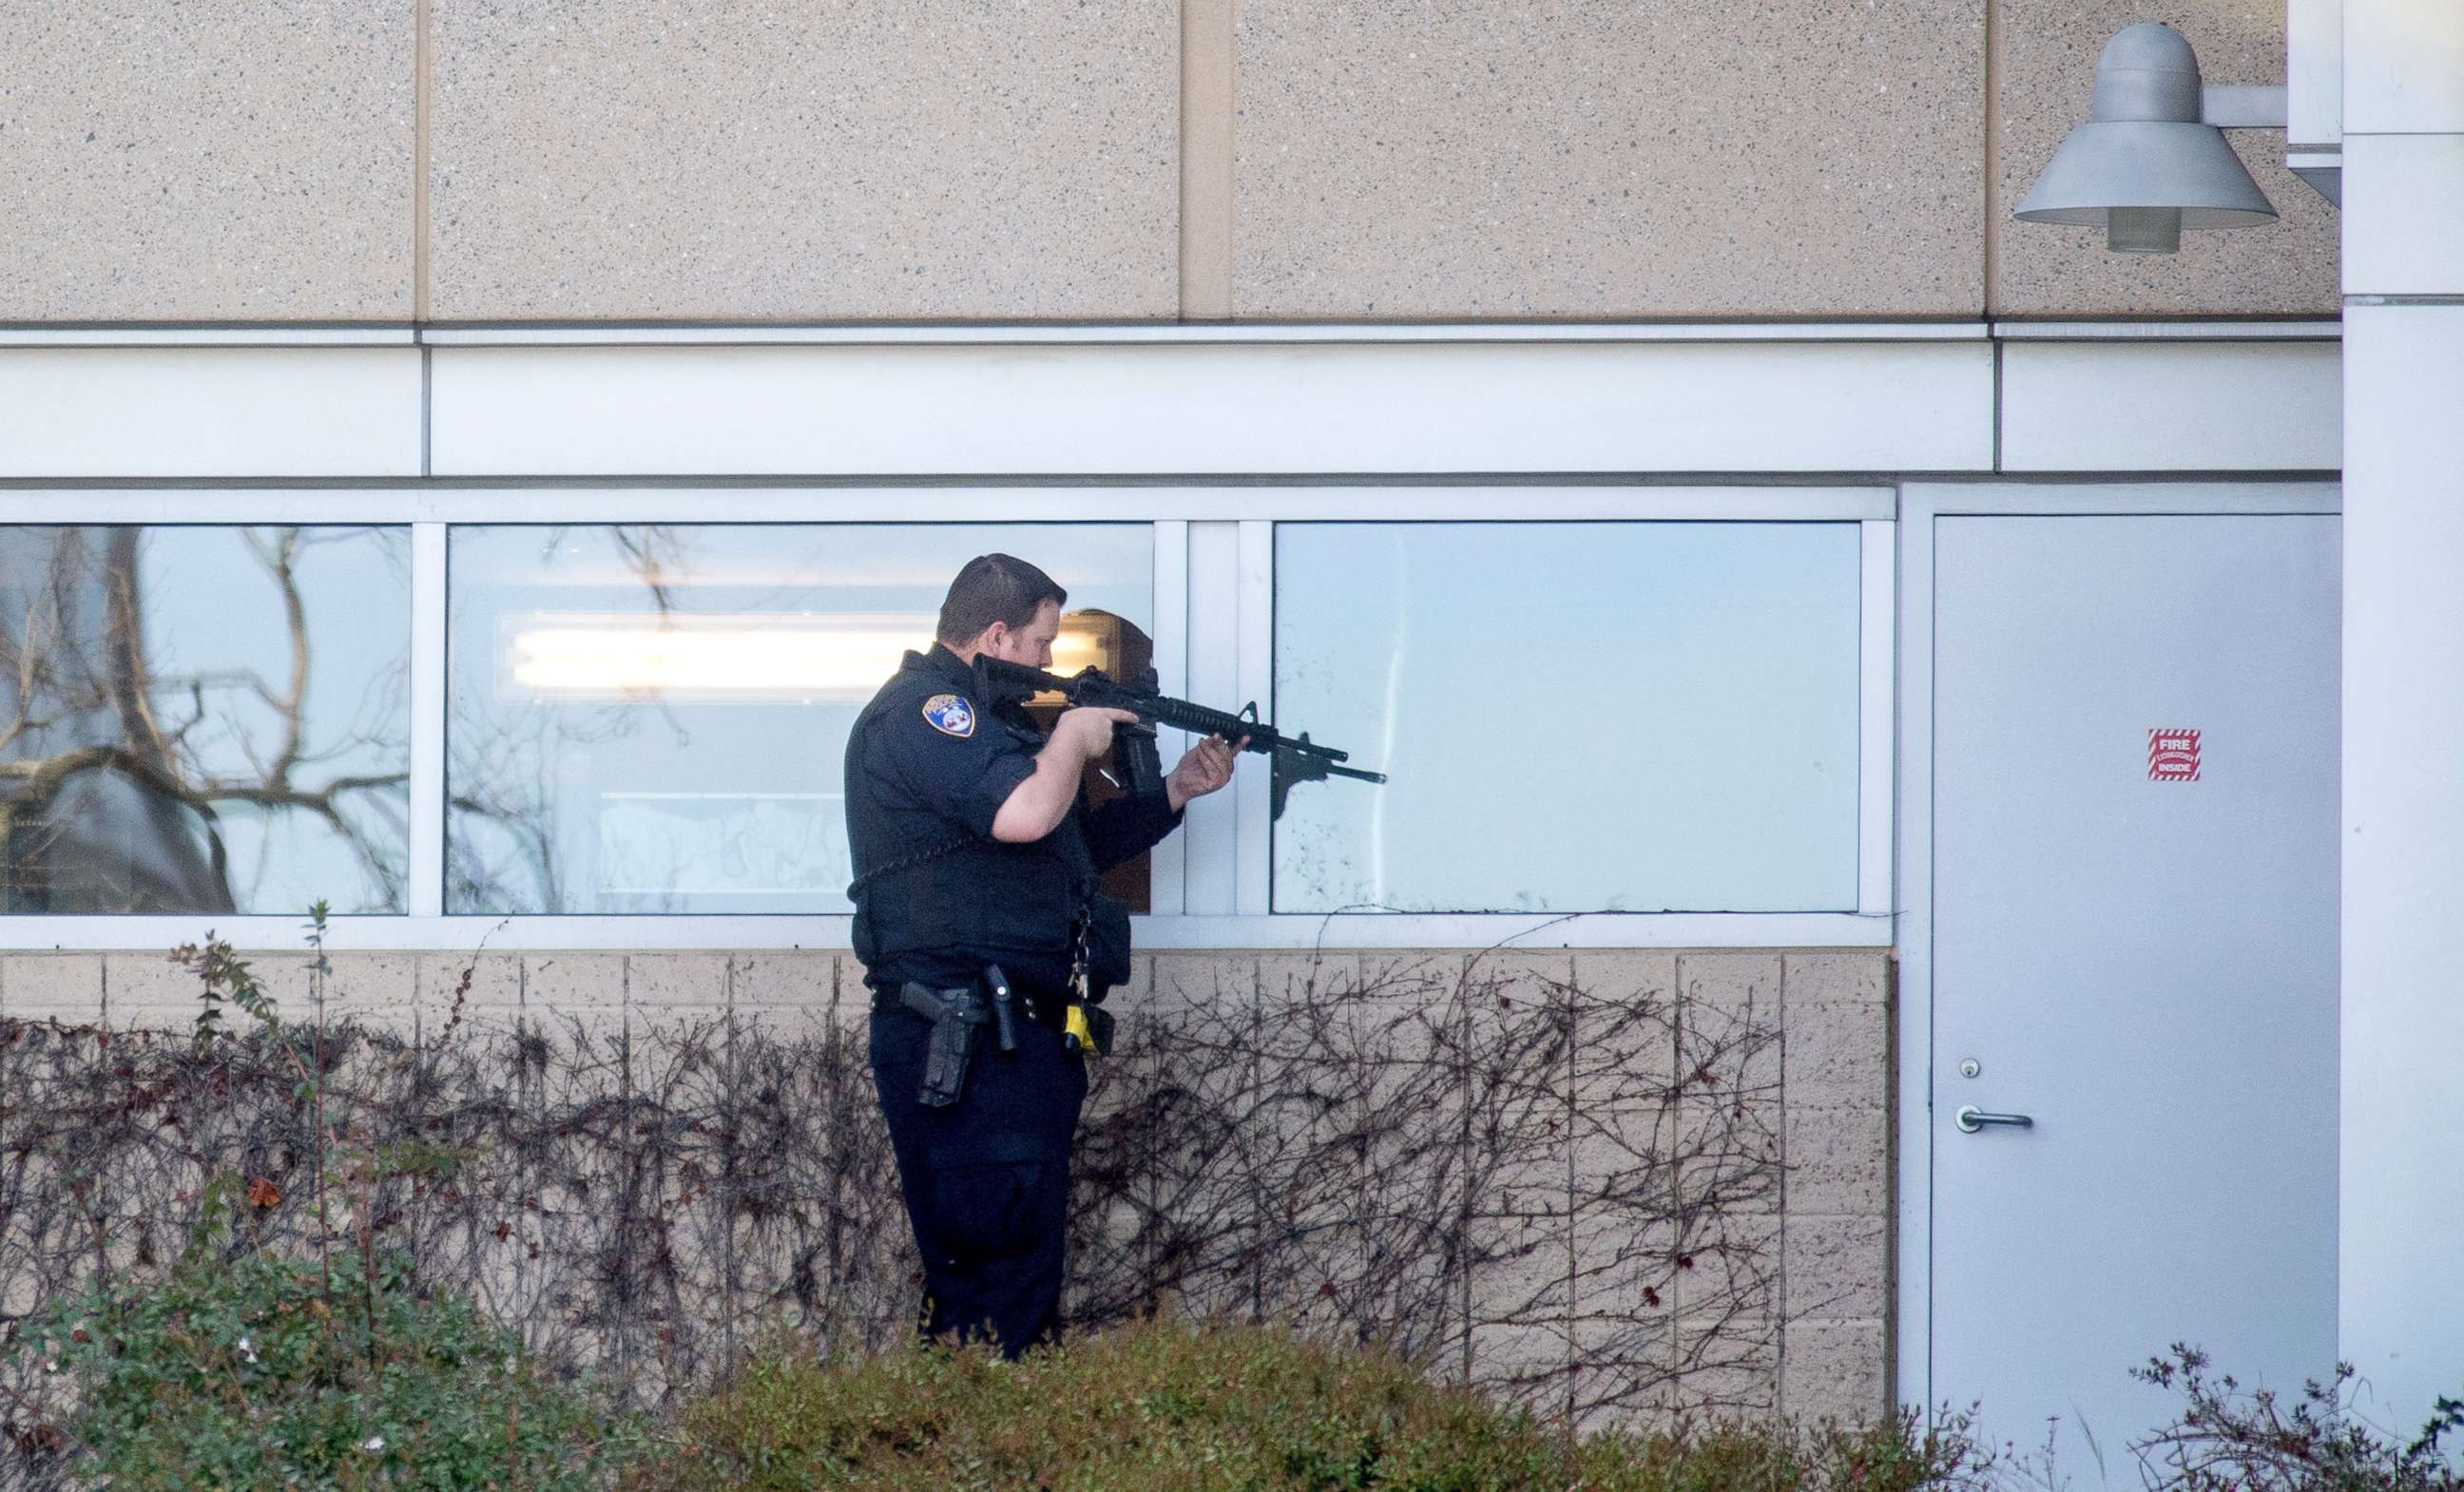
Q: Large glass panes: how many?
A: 3